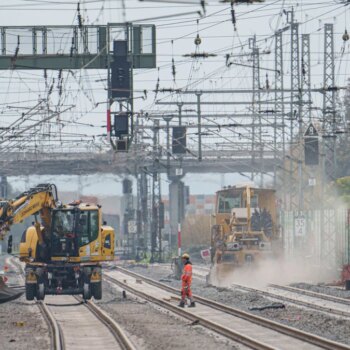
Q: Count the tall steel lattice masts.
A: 5